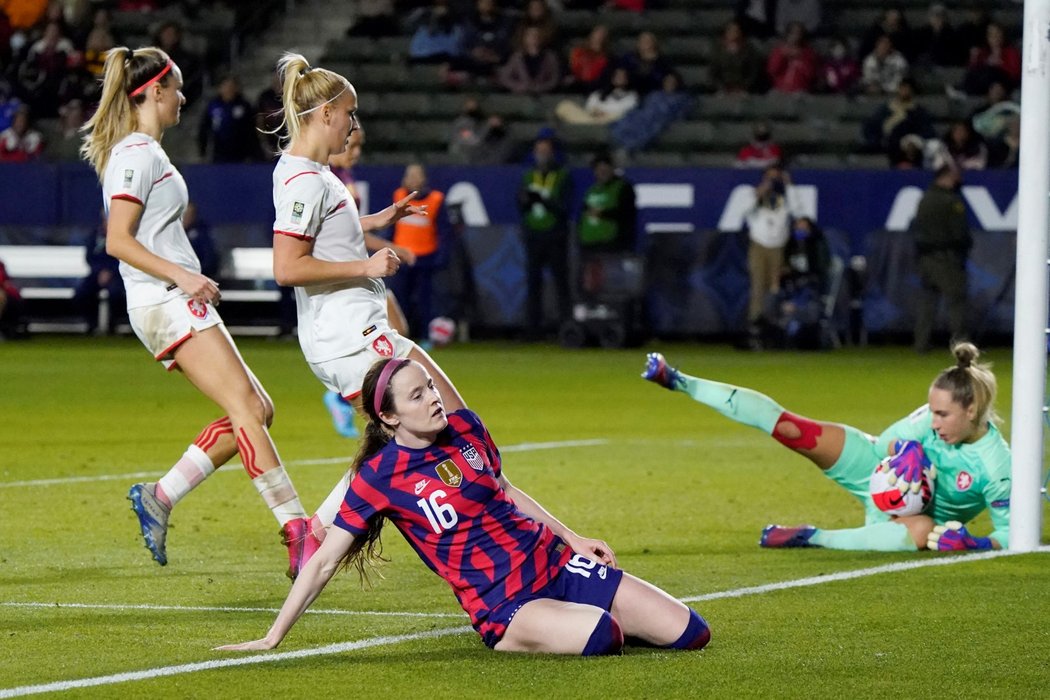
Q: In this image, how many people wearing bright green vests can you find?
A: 2